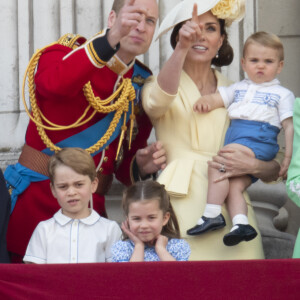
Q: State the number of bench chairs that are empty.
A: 0